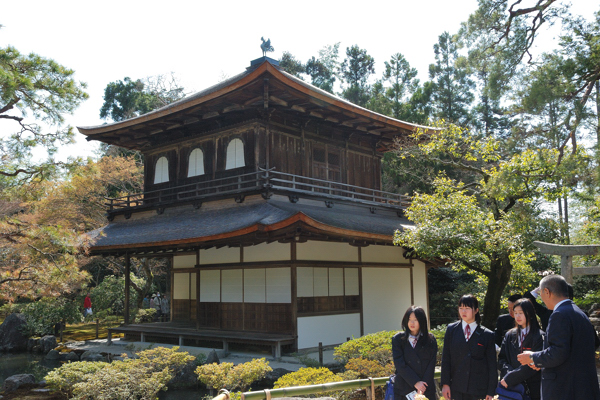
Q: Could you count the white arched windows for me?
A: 3